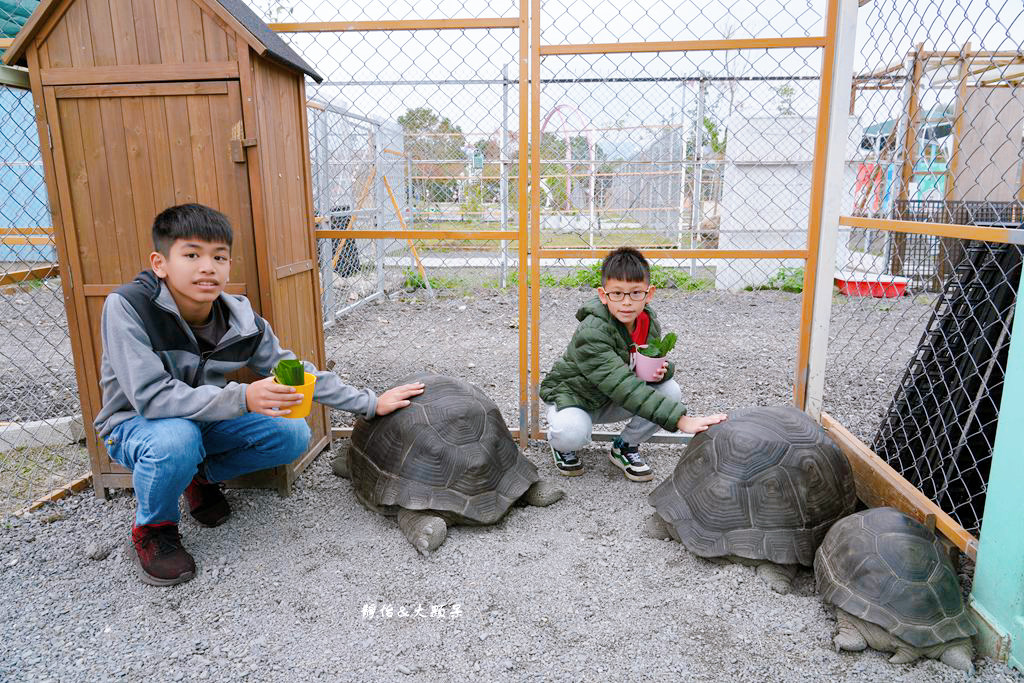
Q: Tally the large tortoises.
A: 3